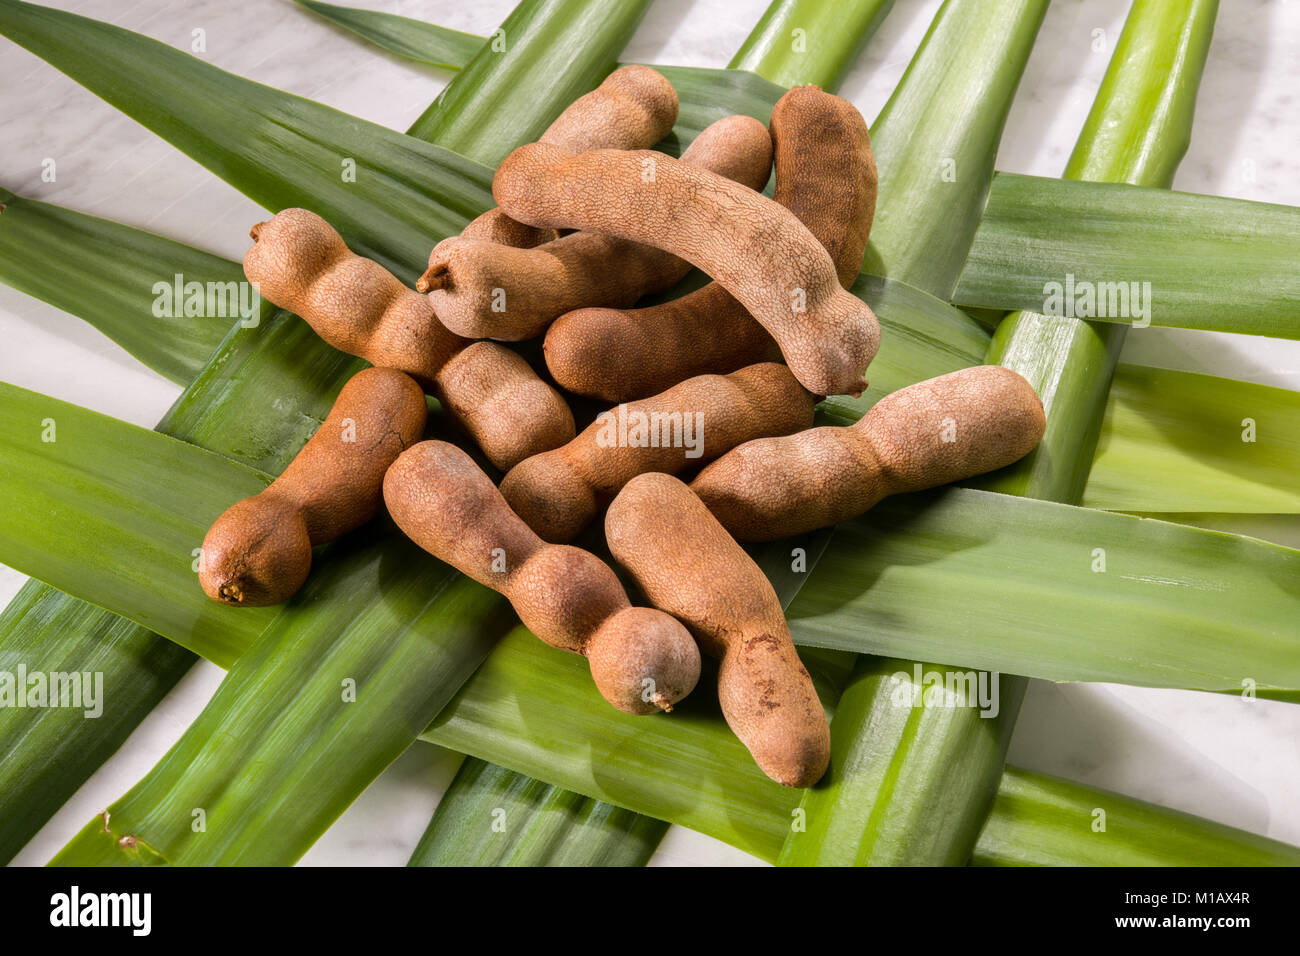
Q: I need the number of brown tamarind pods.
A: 10